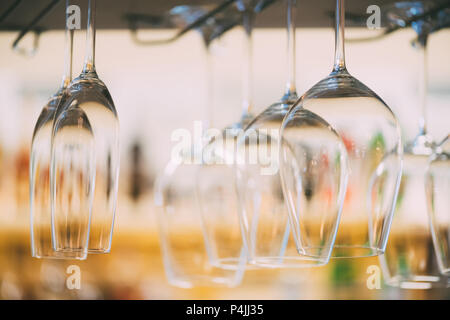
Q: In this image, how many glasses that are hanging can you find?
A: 8